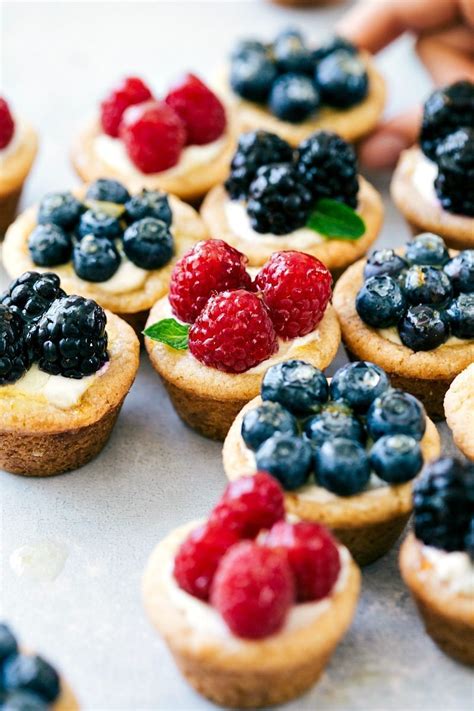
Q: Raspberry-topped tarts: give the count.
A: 4